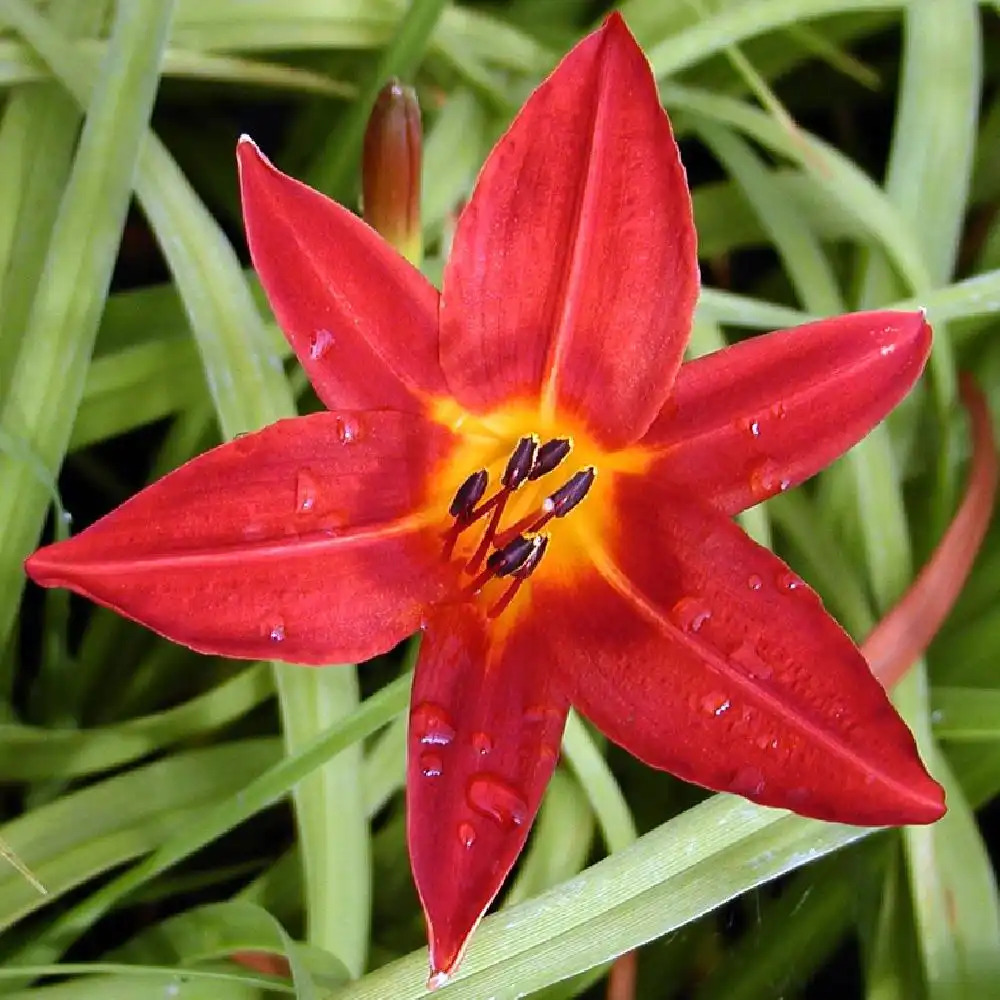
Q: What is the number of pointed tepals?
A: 6